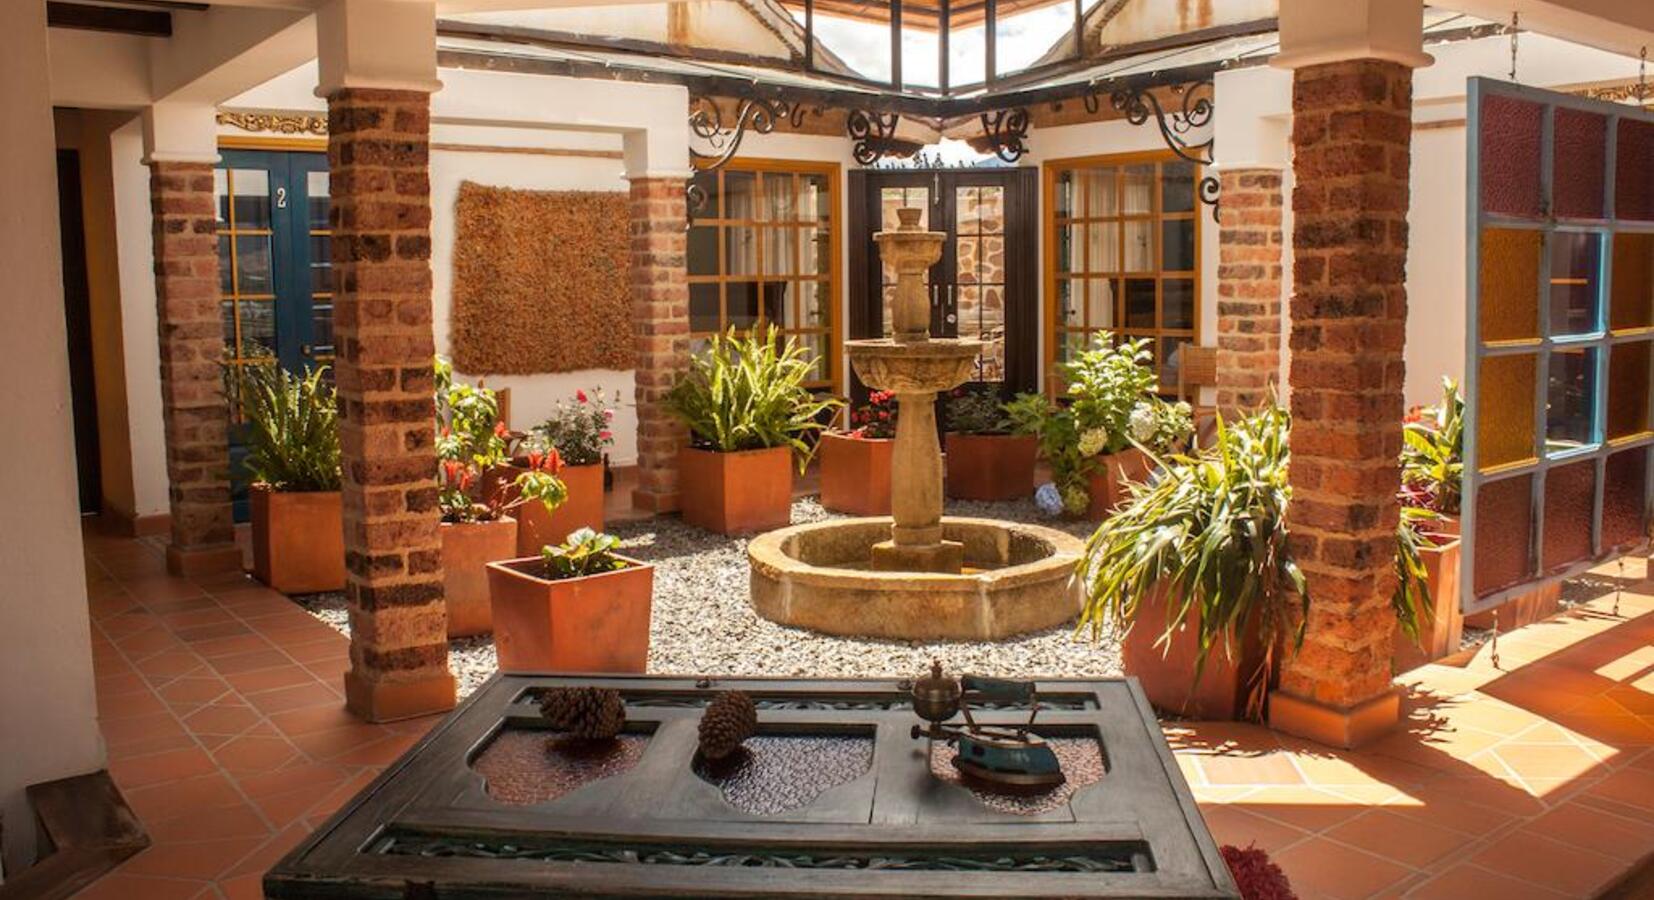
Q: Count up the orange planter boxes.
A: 11